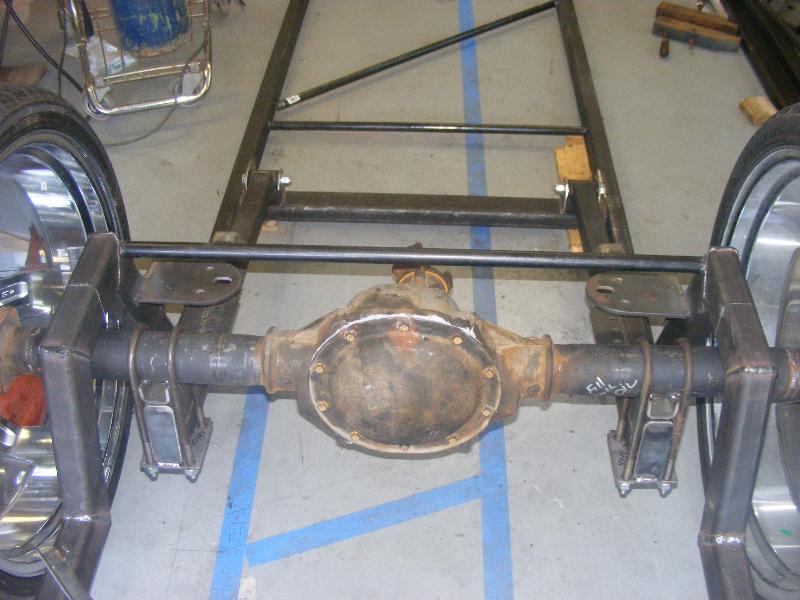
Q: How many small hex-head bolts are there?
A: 10